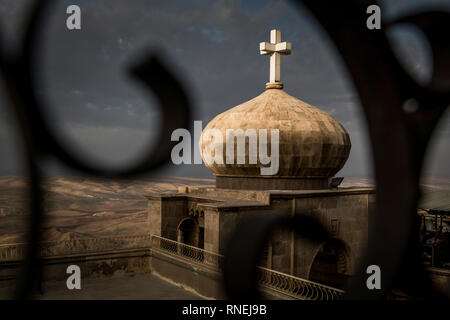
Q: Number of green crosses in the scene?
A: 0